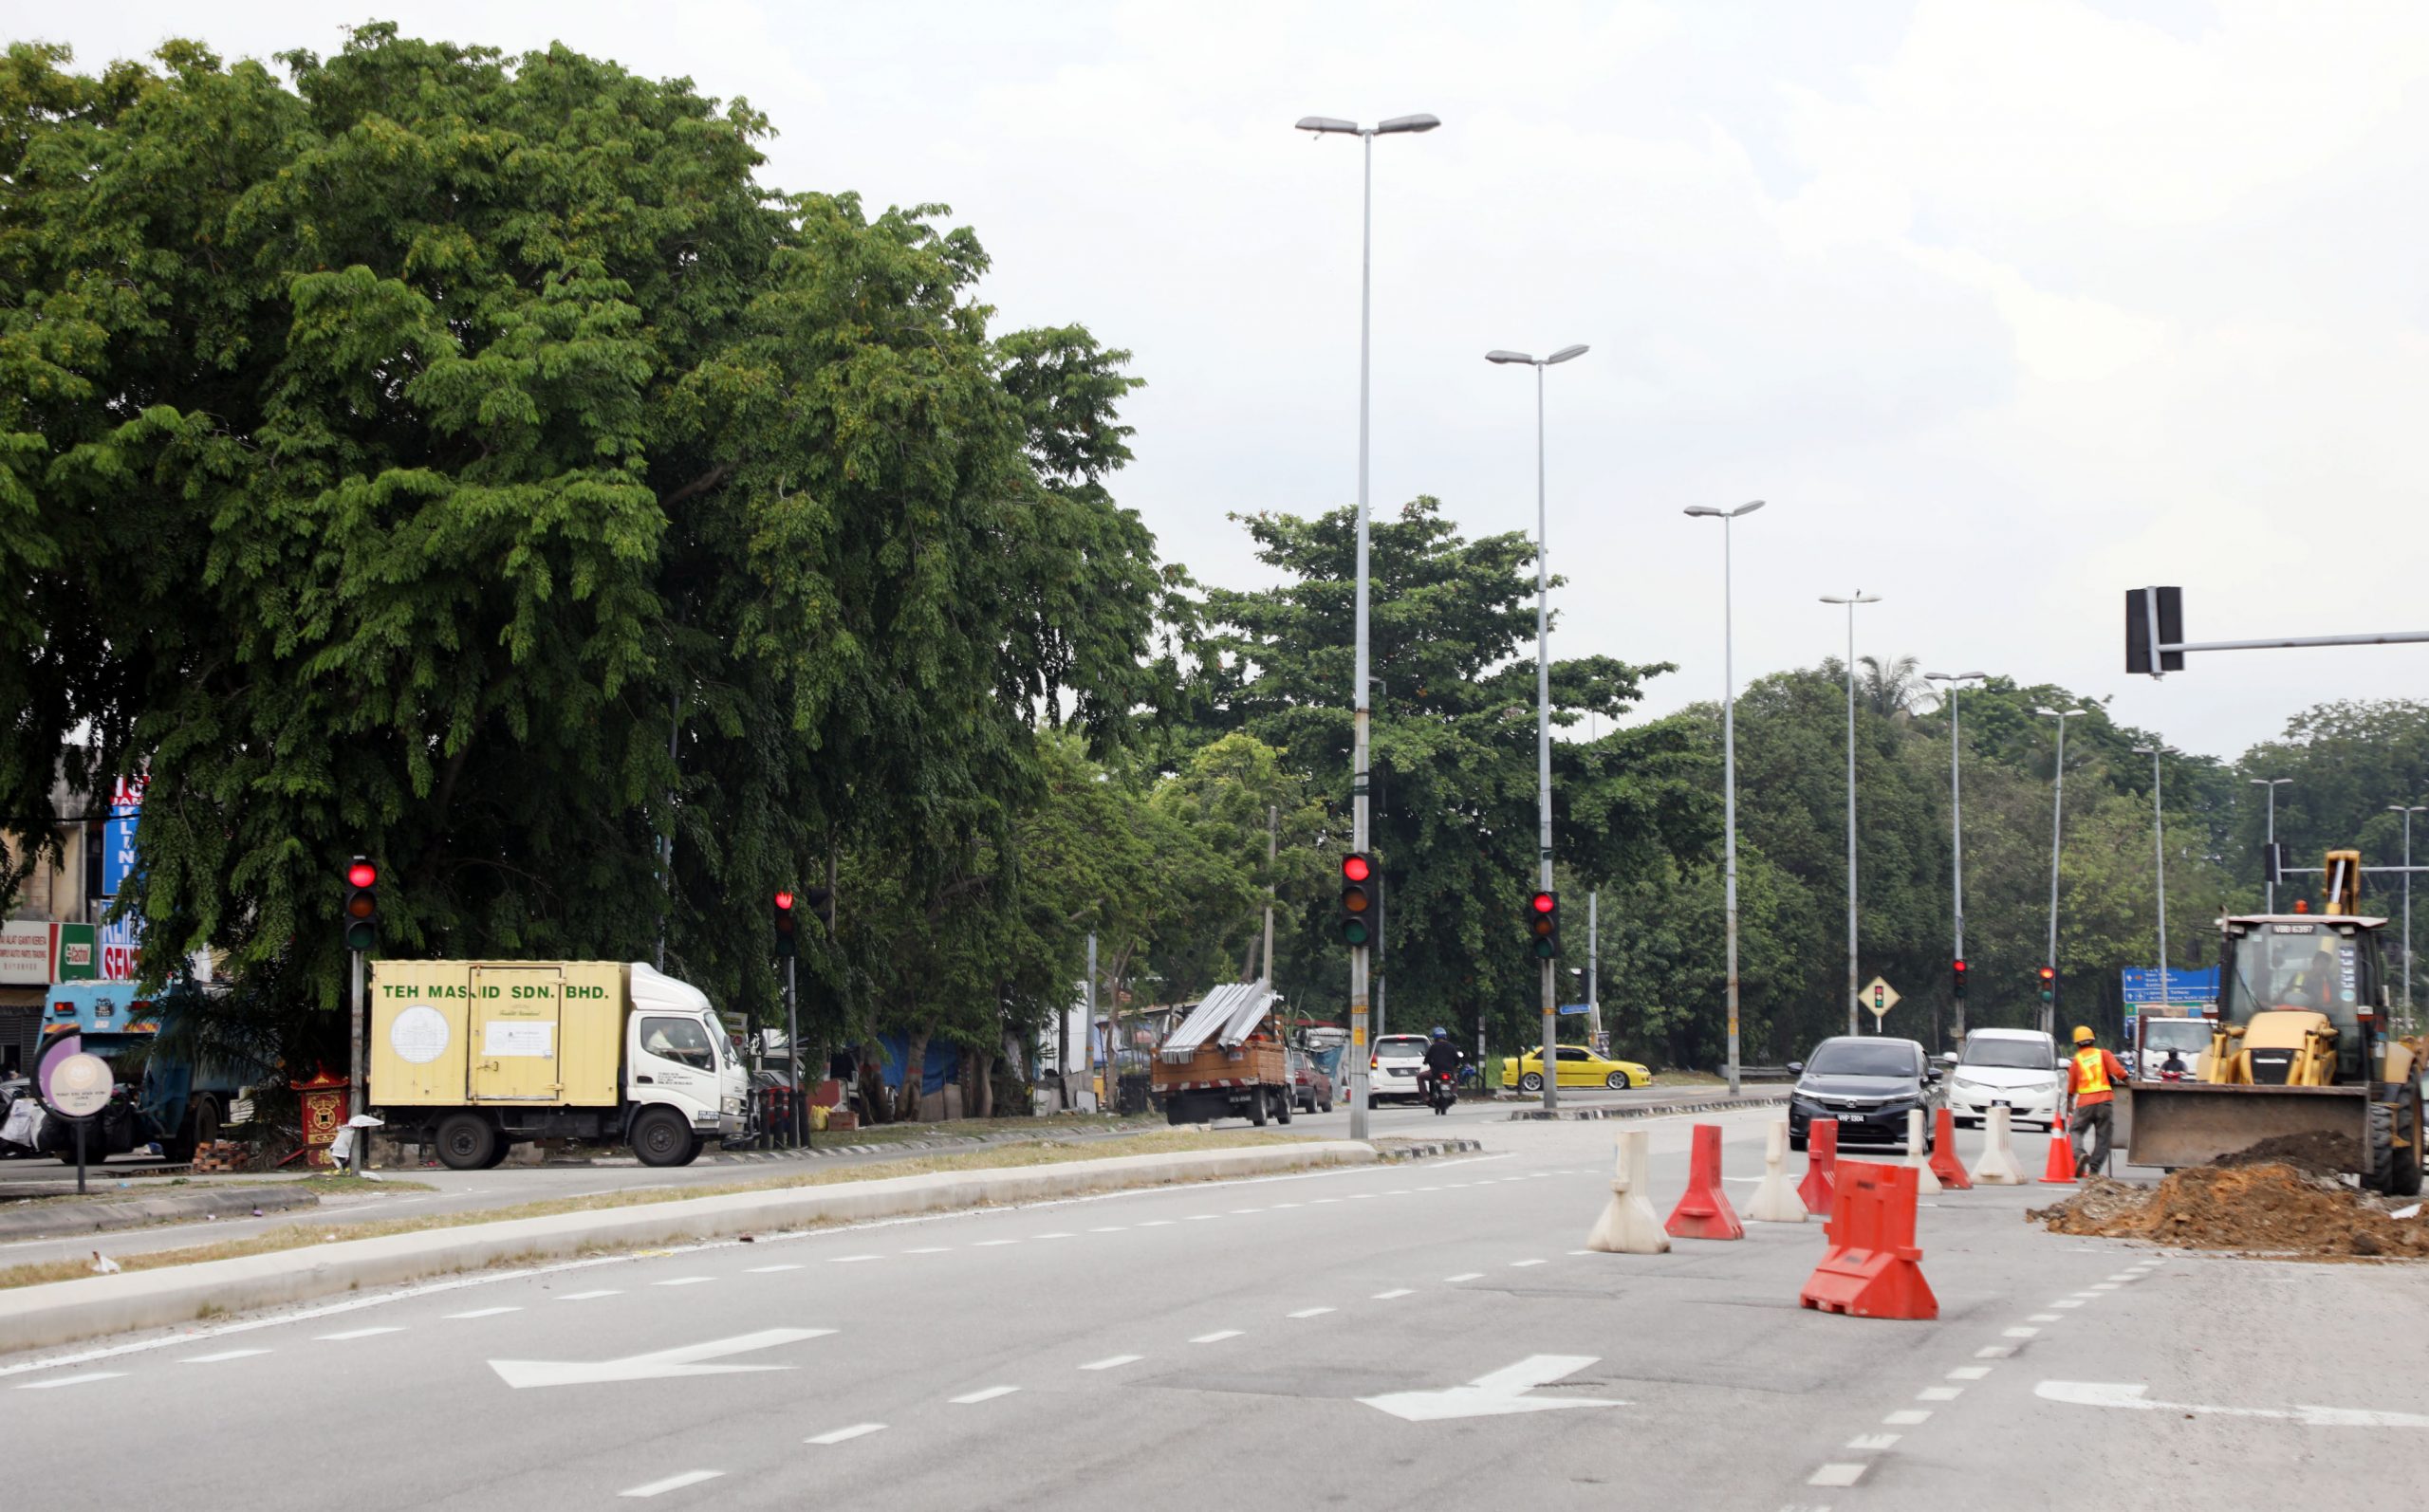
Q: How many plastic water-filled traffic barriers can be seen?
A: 8